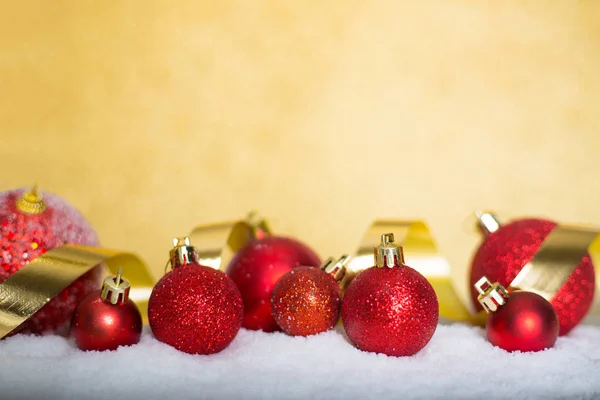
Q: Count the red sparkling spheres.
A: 5